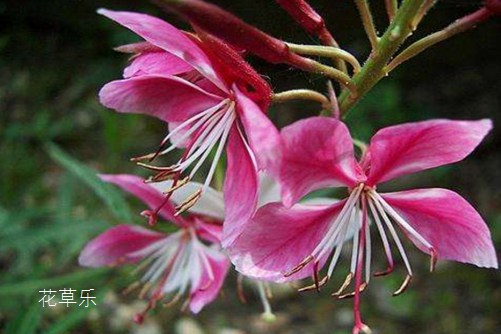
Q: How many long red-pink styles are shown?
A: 3